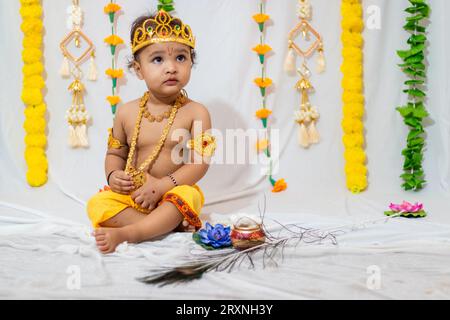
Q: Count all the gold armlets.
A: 2